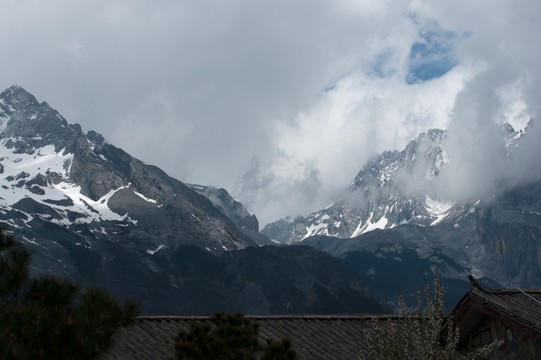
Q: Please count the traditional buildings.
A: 2